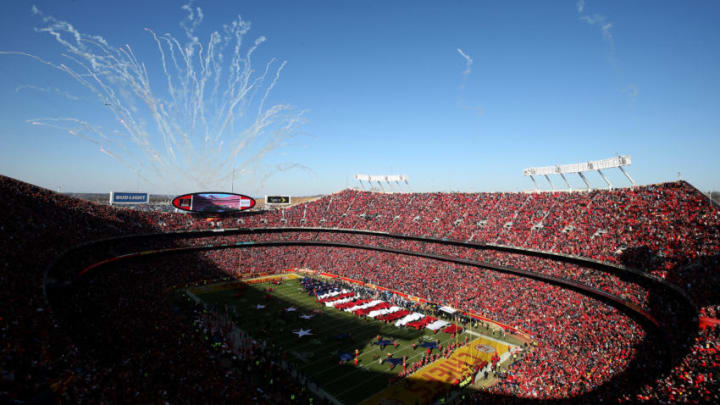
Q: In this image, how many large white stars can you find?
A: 4